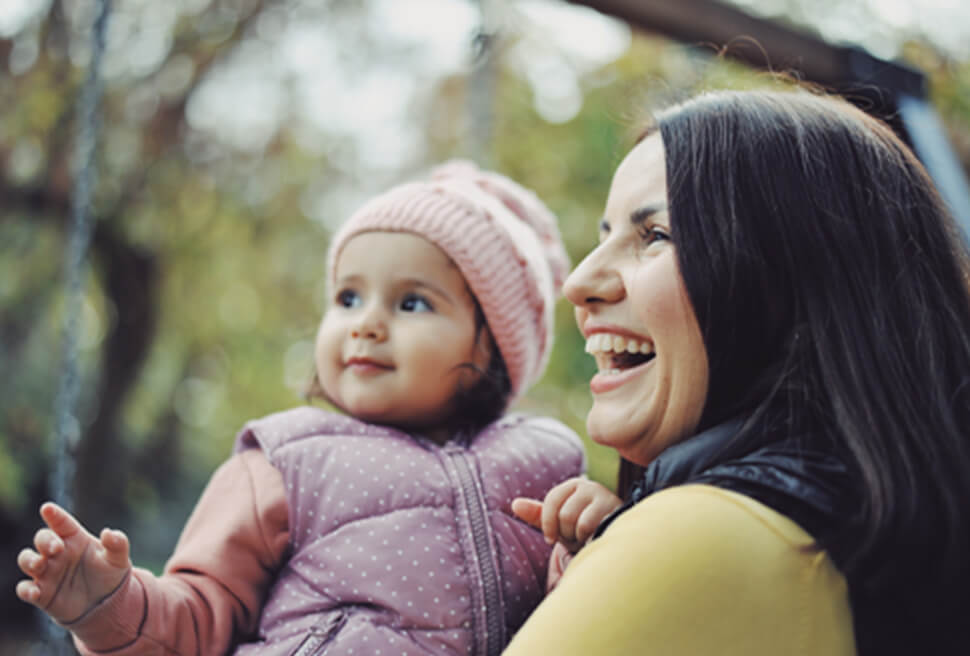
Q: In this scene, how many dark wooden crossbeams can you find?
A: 1